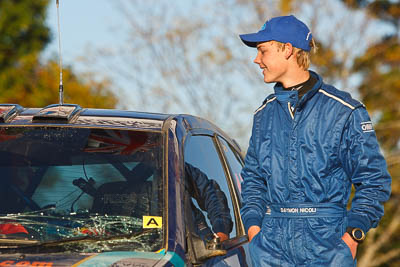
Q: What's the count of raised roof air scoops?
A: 2